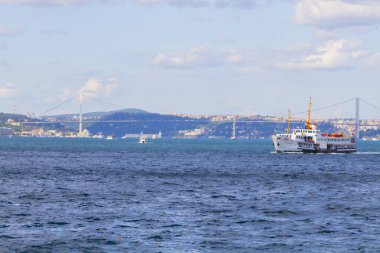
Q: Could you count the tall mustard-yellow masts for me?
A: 2